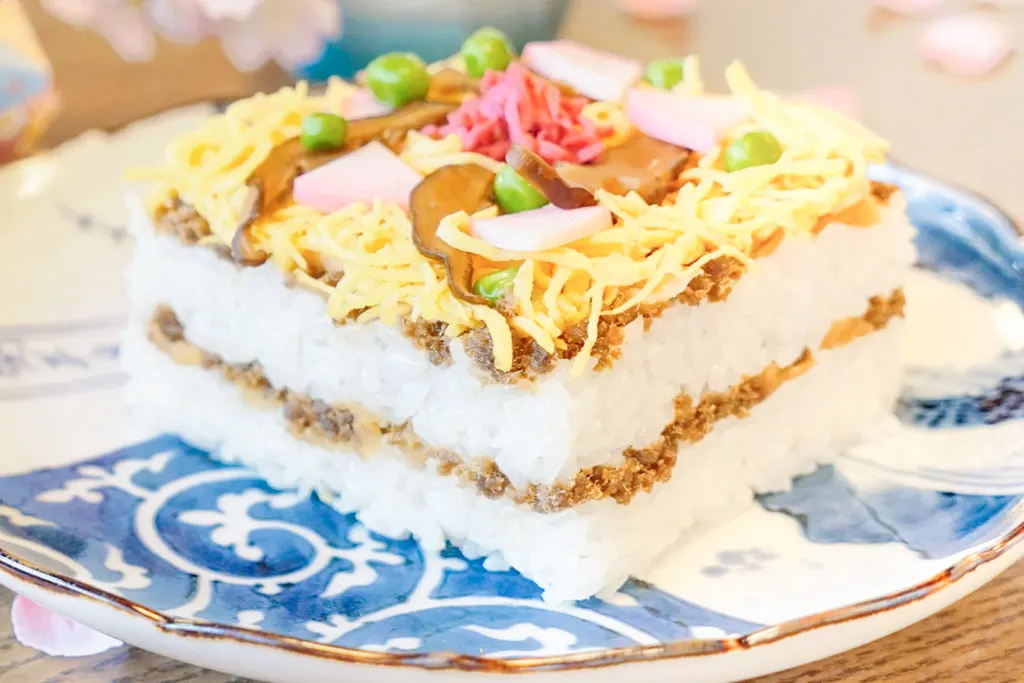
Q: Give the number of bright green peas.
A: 7